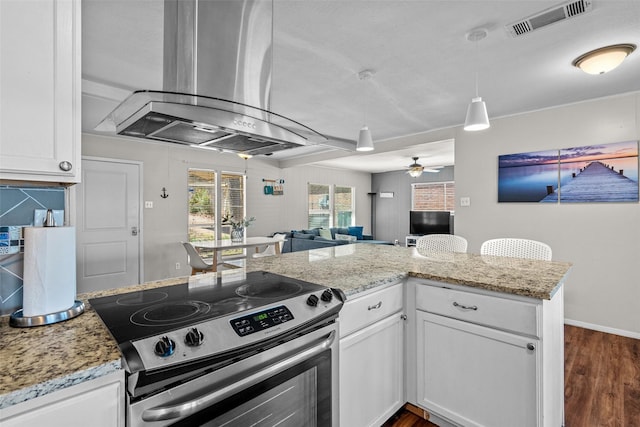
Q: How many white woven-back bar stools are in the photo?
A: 2